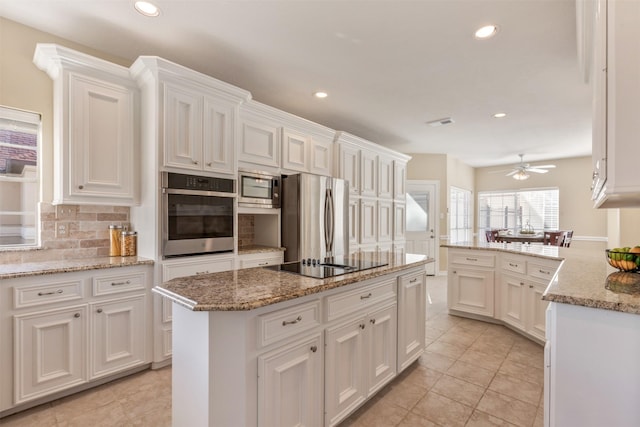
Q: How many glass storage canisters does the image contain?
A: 2